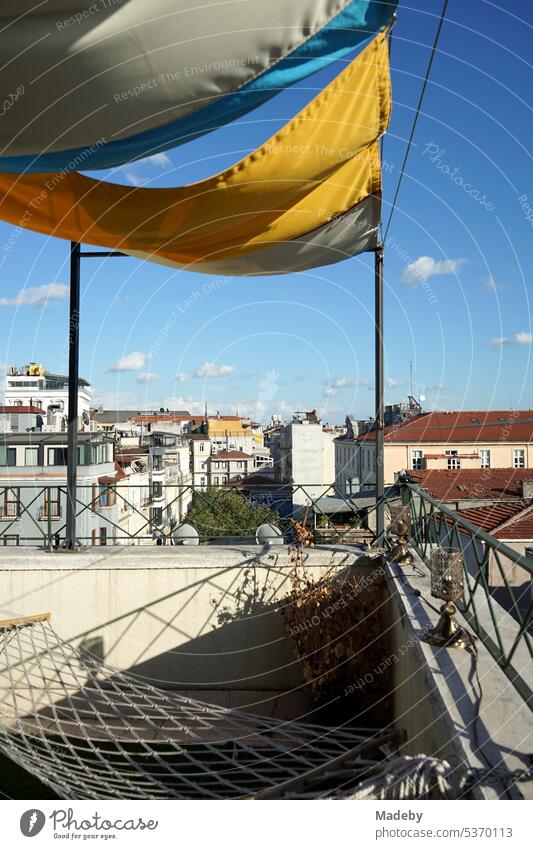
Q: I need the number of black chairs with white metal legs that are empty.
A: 0